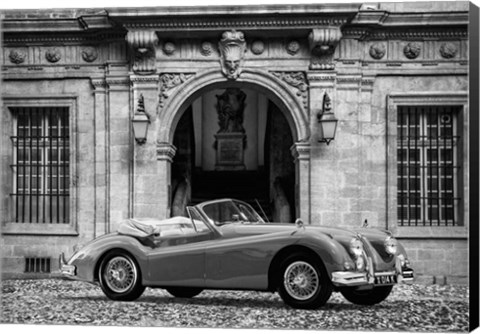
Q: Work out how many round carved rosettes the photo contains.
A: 10